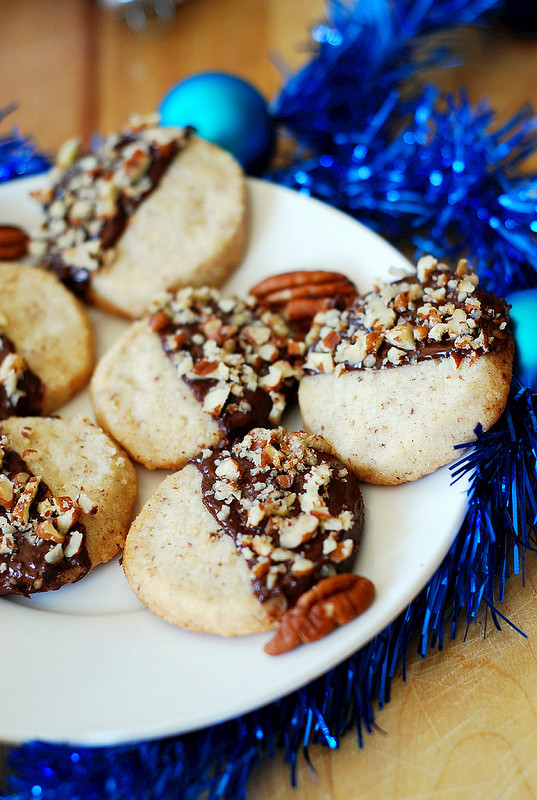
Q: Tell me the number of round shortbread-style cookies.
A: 6